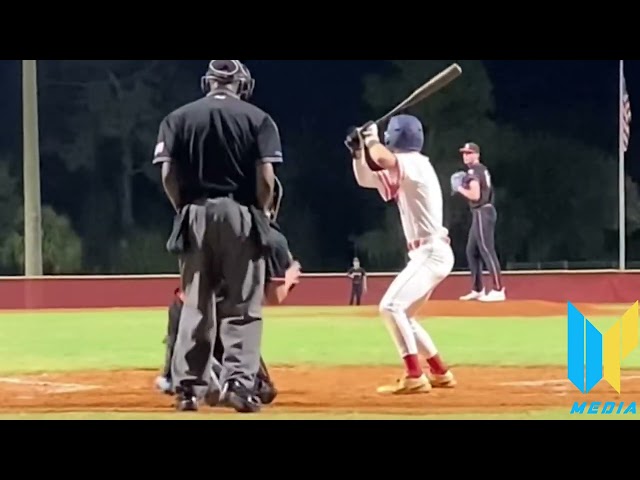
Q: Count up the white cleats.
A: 2